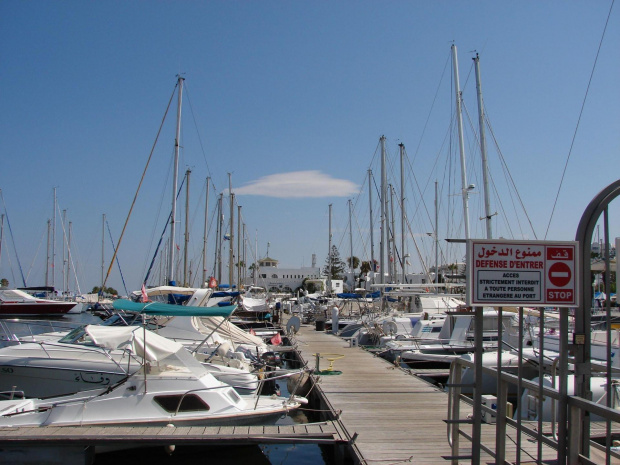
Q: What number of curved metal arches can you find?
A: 1